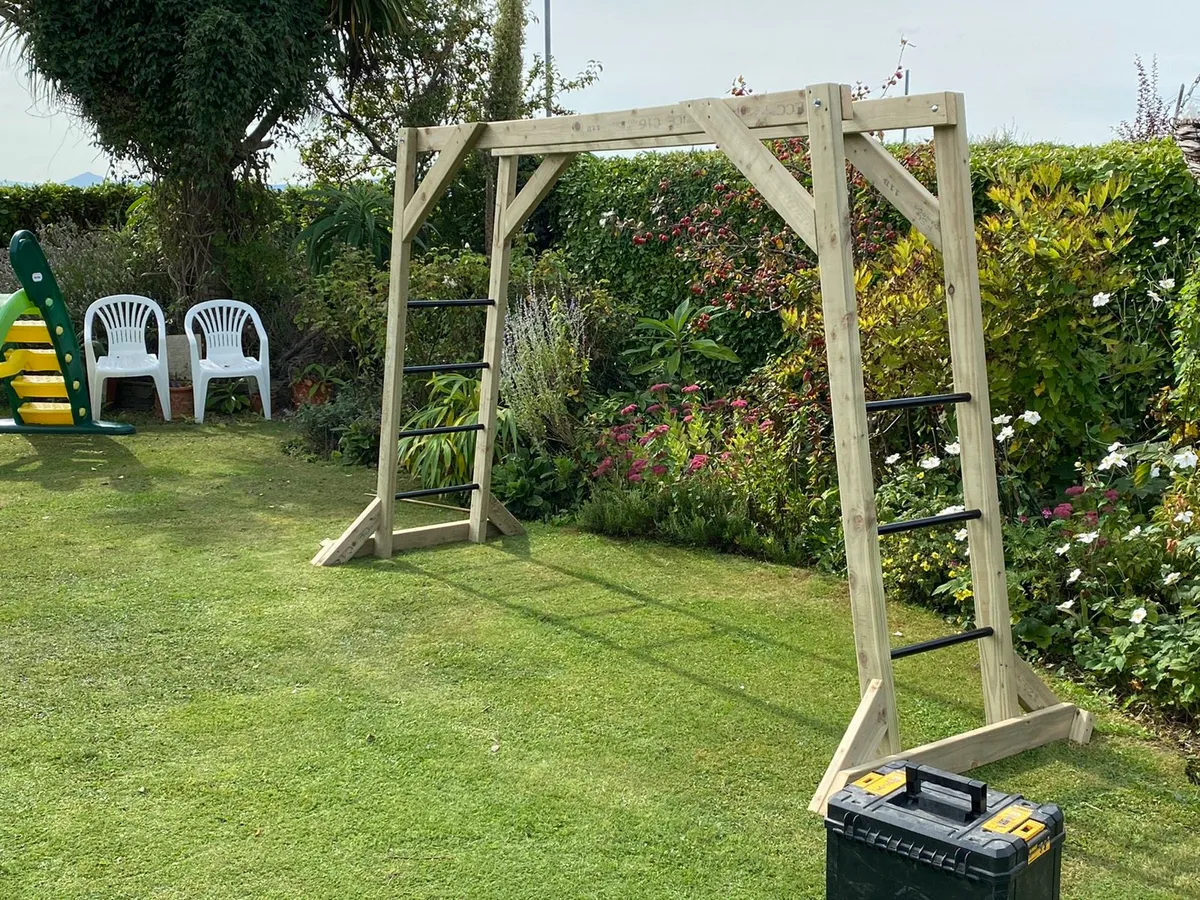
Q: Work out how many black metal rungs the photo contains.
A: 7